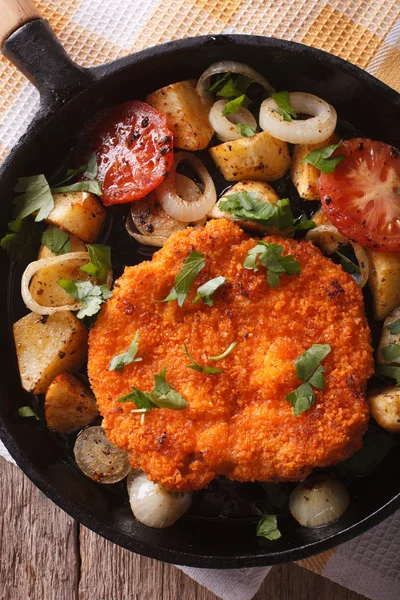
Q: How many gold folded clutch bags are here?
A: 0